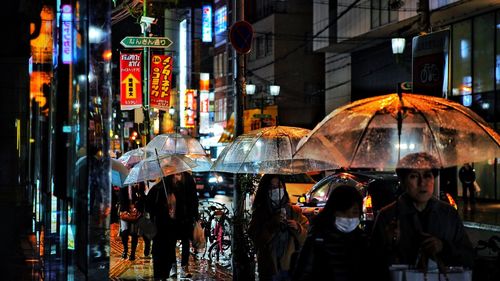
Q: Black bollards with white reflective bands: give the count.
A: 0